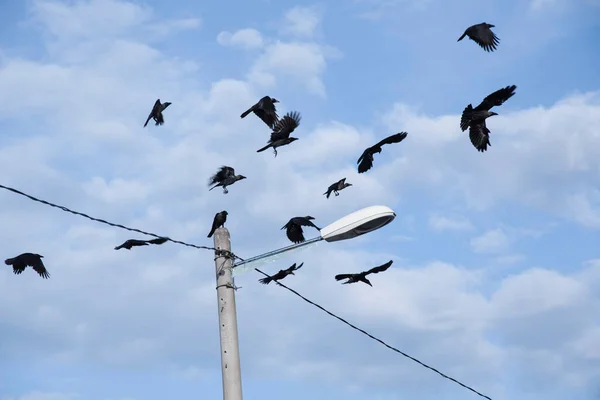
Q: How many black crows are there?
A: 14